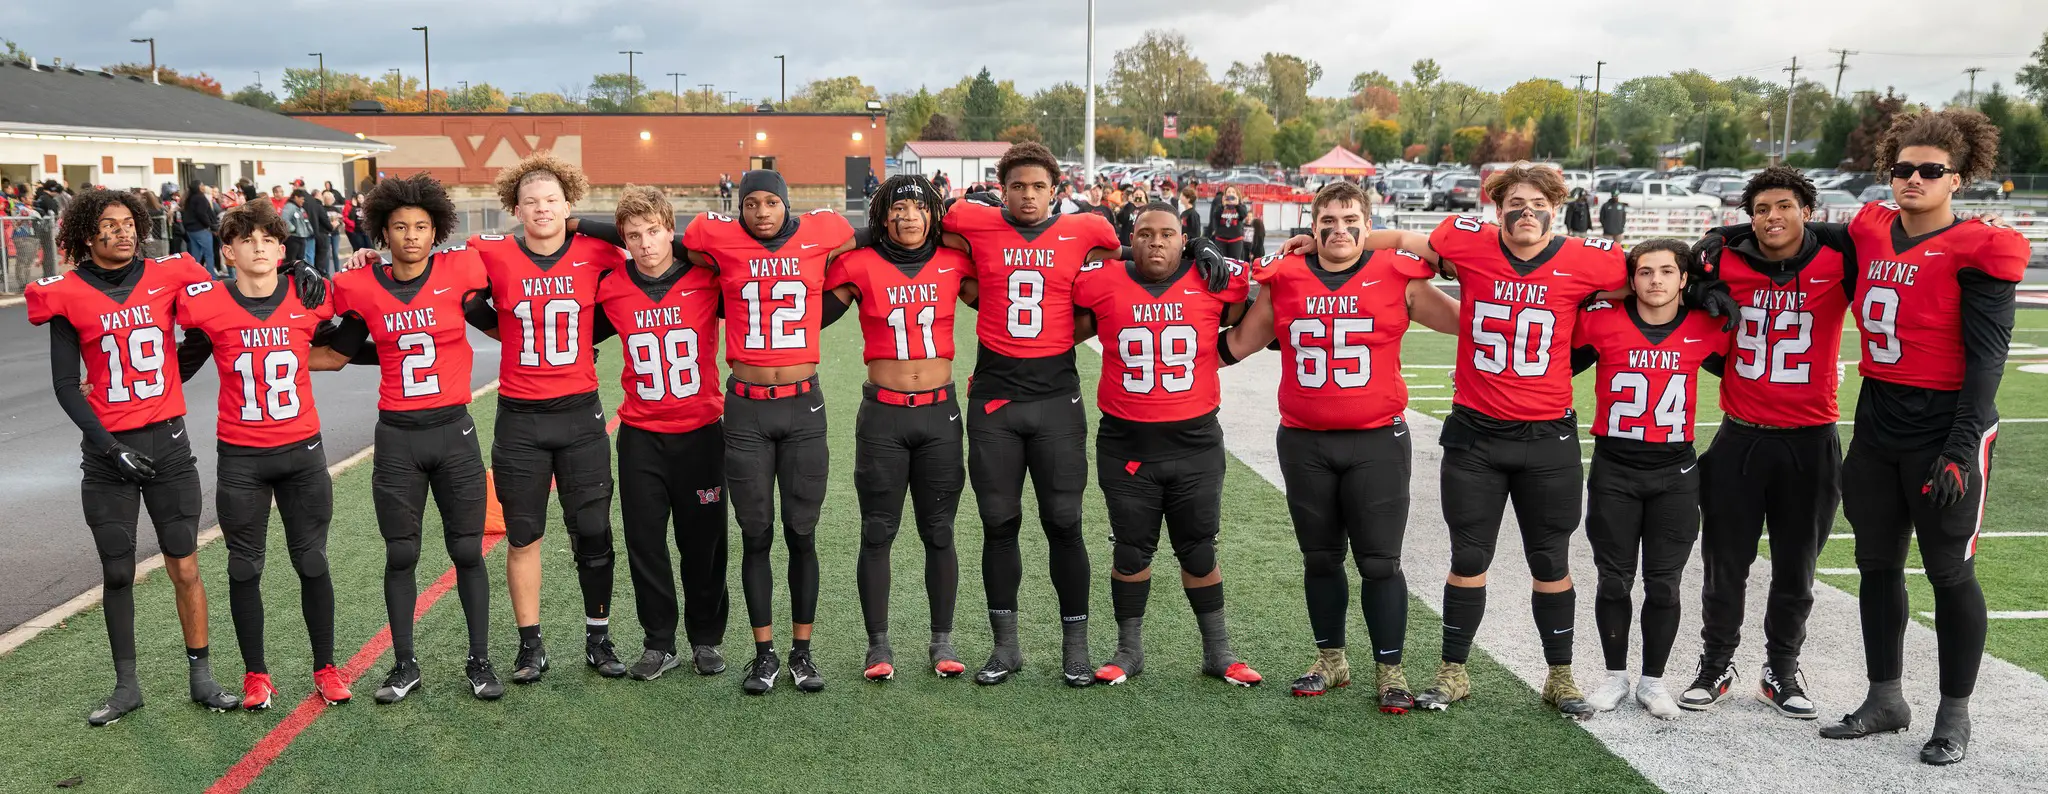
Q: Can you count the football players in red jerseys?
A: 14